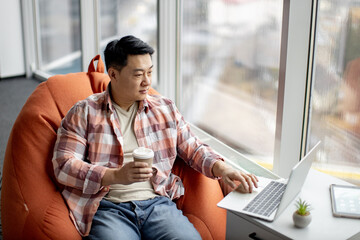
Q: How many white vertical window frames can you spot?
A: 4